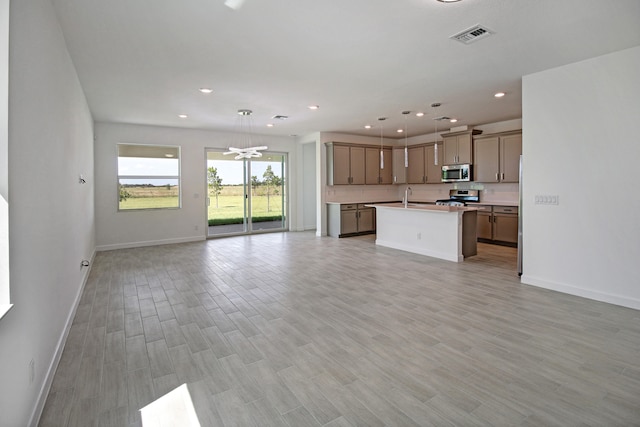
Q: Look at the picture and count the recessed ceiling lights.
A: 9